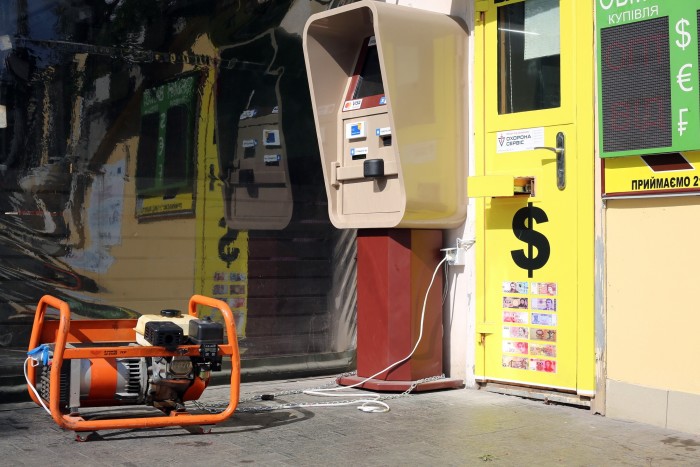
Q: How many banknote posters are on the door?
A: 12